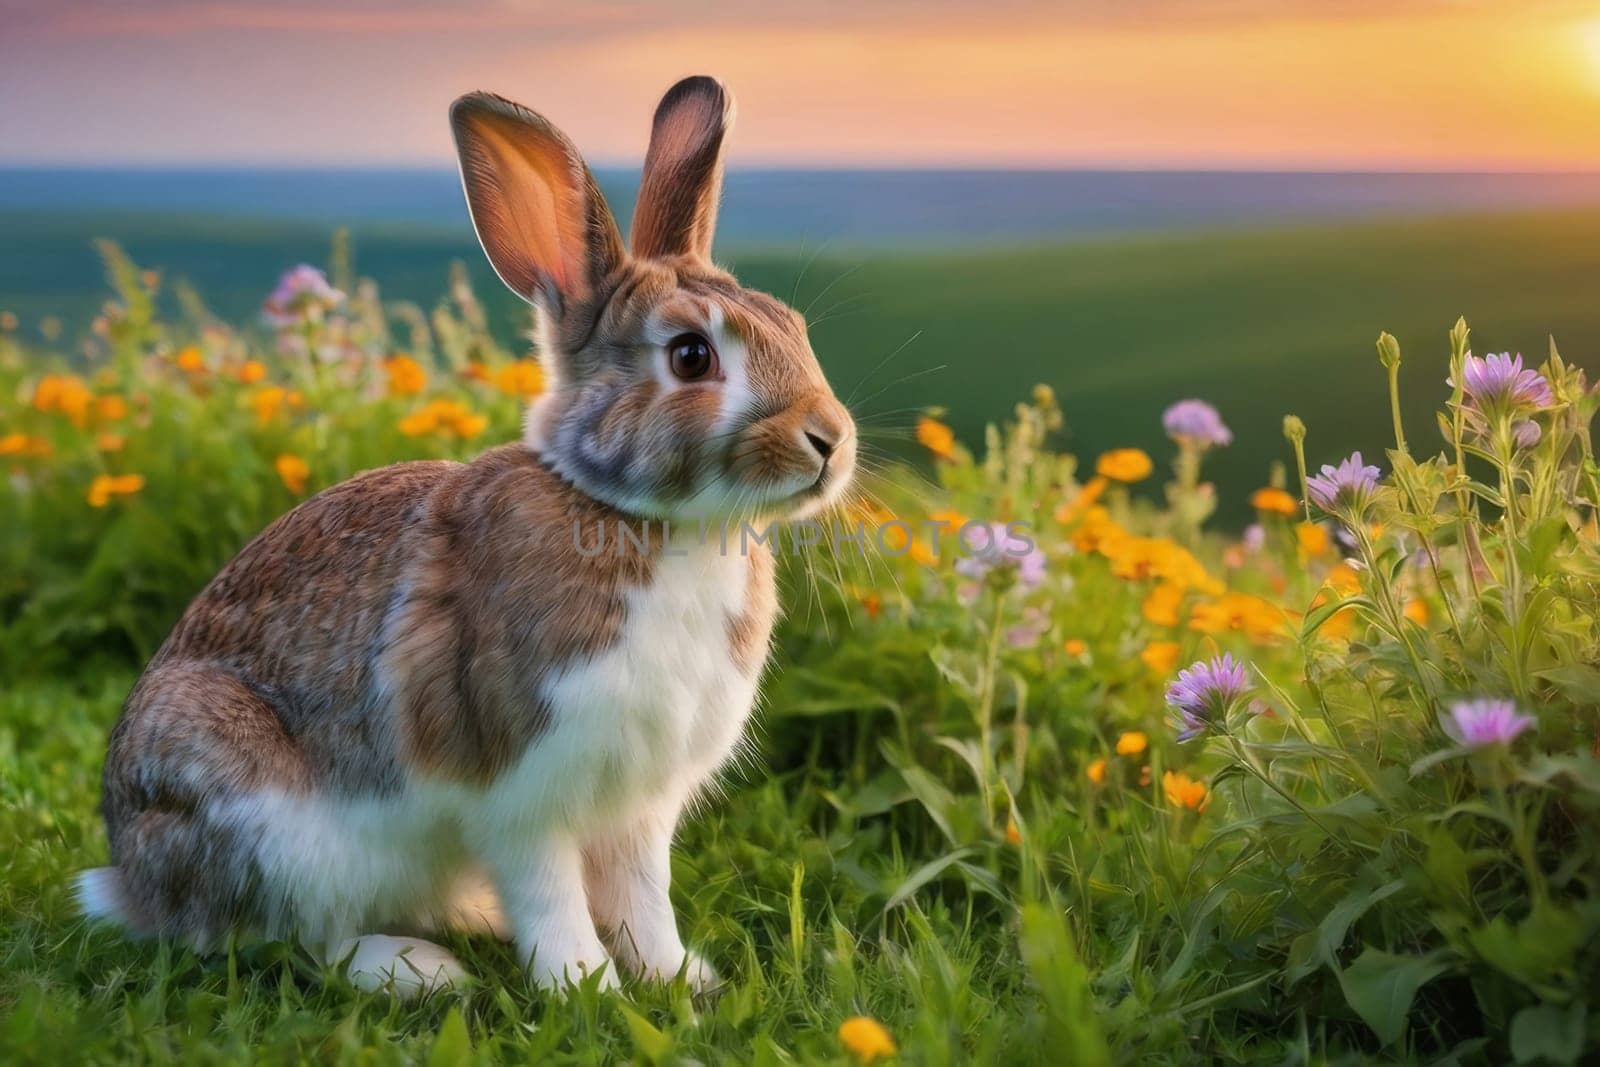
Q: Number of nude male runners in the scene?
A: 0